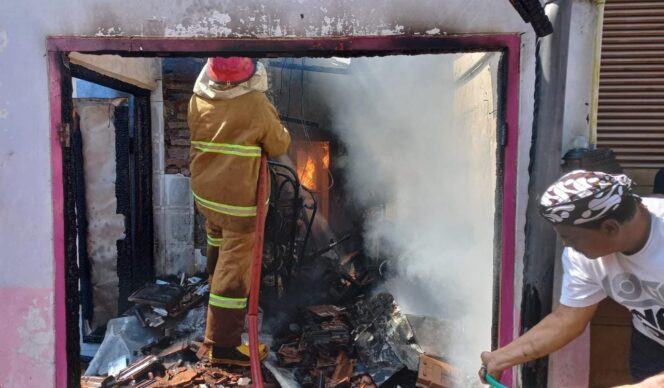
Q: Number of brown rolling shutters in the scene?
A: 1